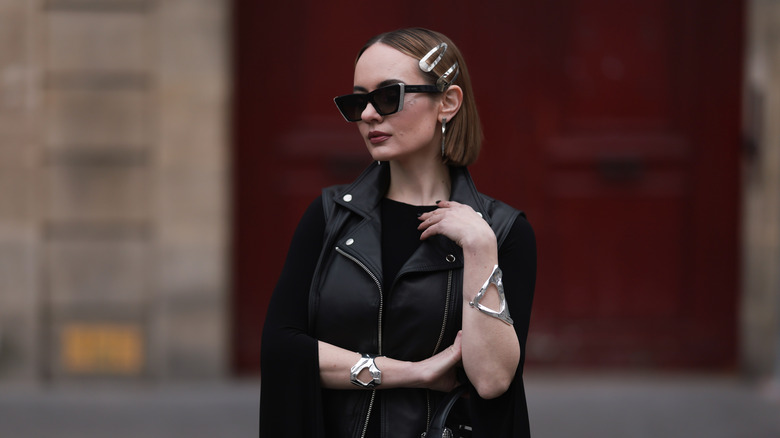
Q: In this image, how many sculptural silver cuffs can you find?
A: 2